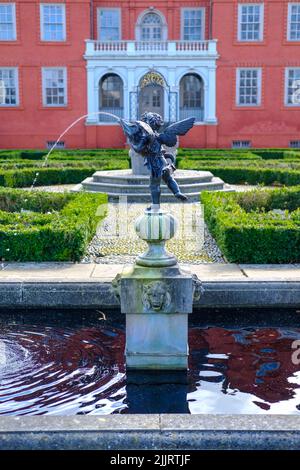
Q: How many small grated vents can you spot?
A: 3